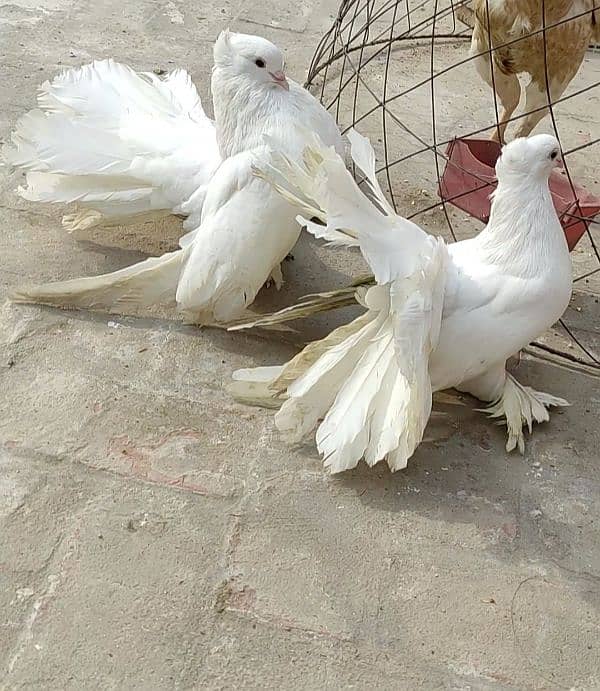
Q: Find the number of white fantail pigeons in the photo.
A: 2